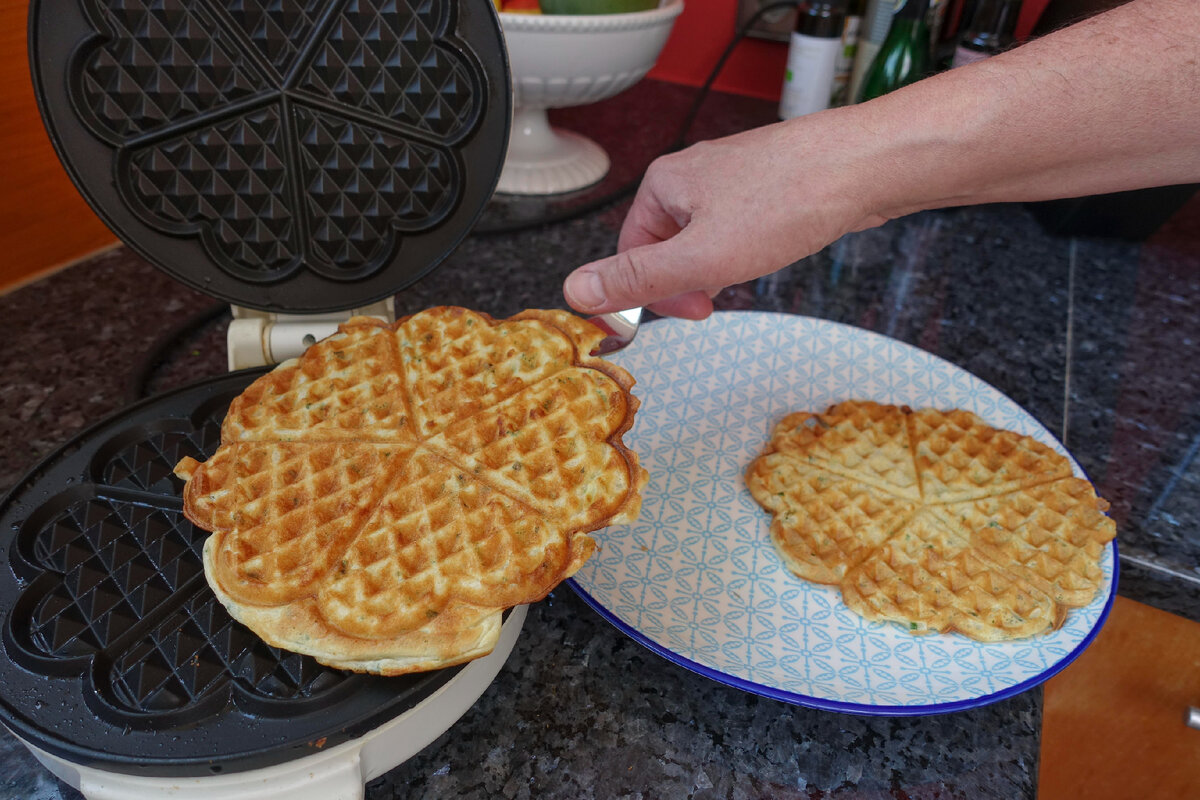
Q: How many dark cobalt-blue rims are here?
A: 1